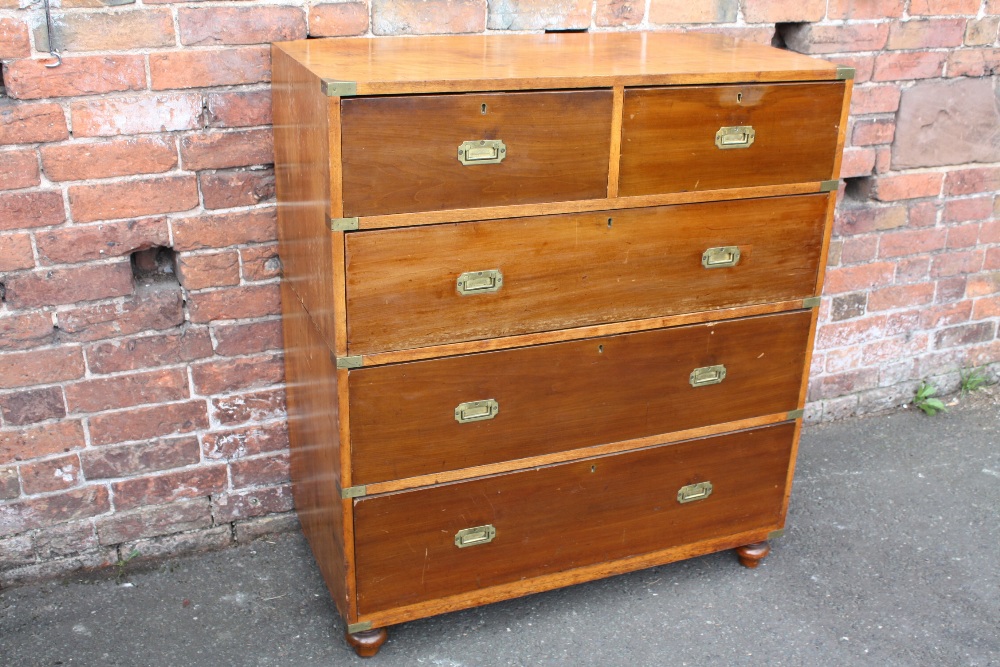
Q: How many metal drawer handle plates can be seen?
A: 8